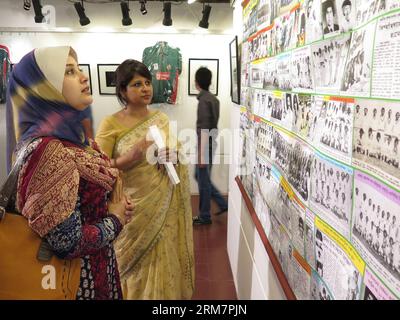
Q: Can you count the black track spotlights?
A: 5